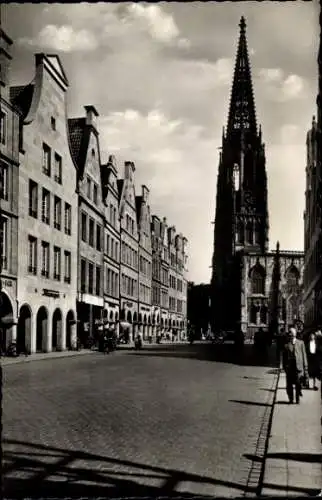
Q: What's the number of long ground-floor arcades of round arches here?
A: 1